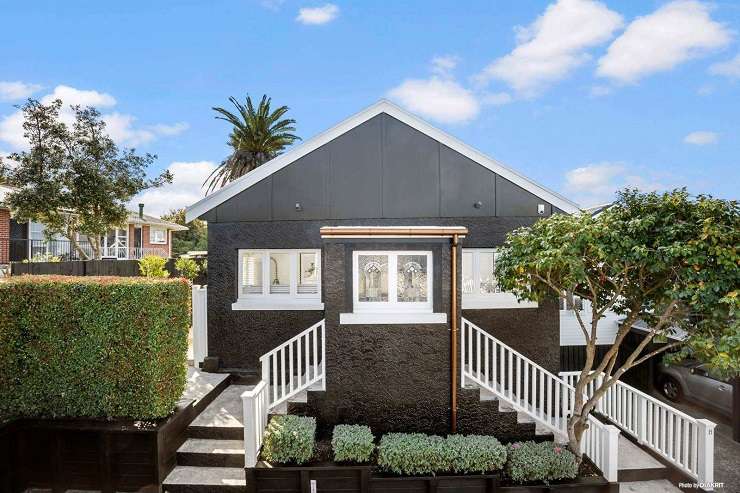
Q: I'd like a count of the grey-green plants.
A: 5